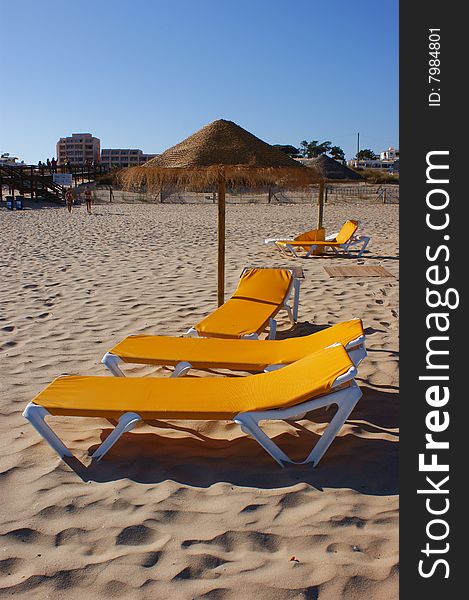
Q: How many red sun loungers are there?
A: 0